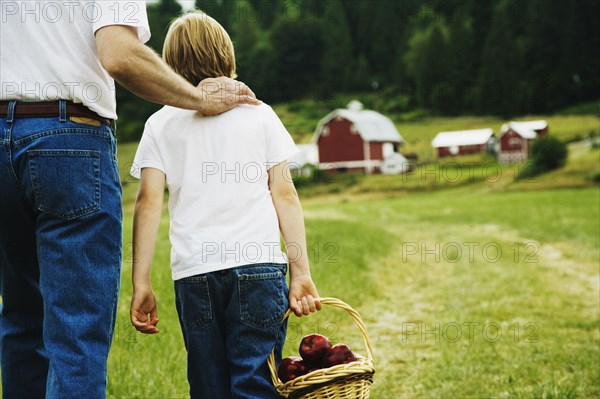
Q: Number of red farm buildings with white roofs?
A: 3